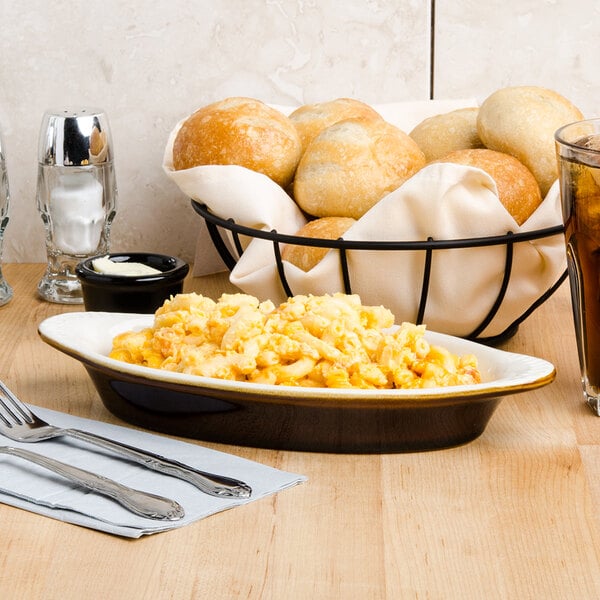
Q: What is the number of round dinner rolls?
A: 7